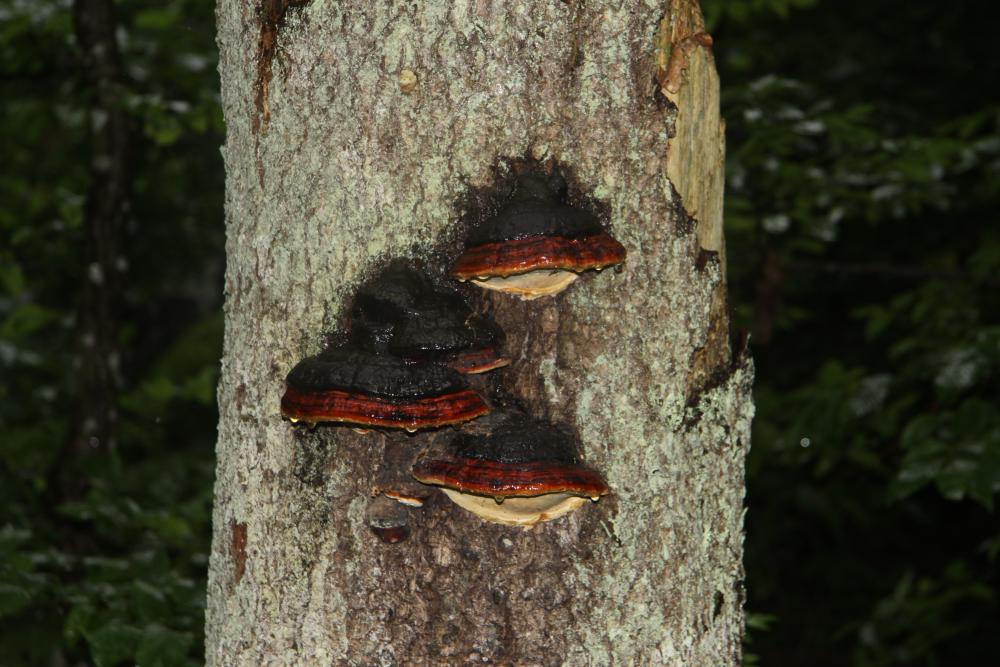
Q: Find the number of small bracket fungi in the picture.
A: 2